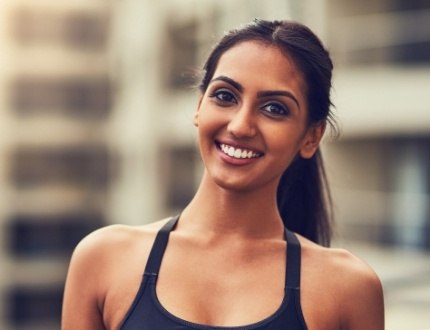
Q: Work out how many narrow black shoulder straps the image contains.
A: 2